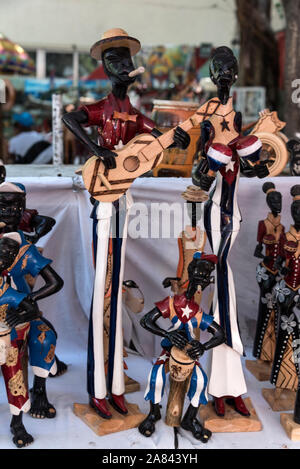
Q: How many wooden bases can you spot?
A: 6